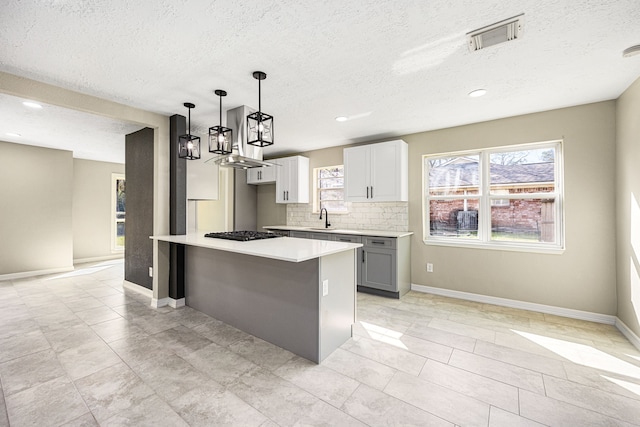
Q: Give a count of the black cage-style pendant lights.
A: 3